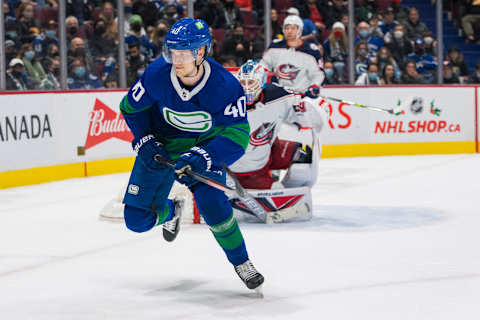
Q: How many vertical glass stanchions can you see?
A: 7